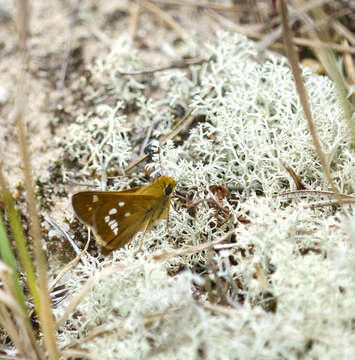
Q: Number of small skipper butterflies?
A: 1